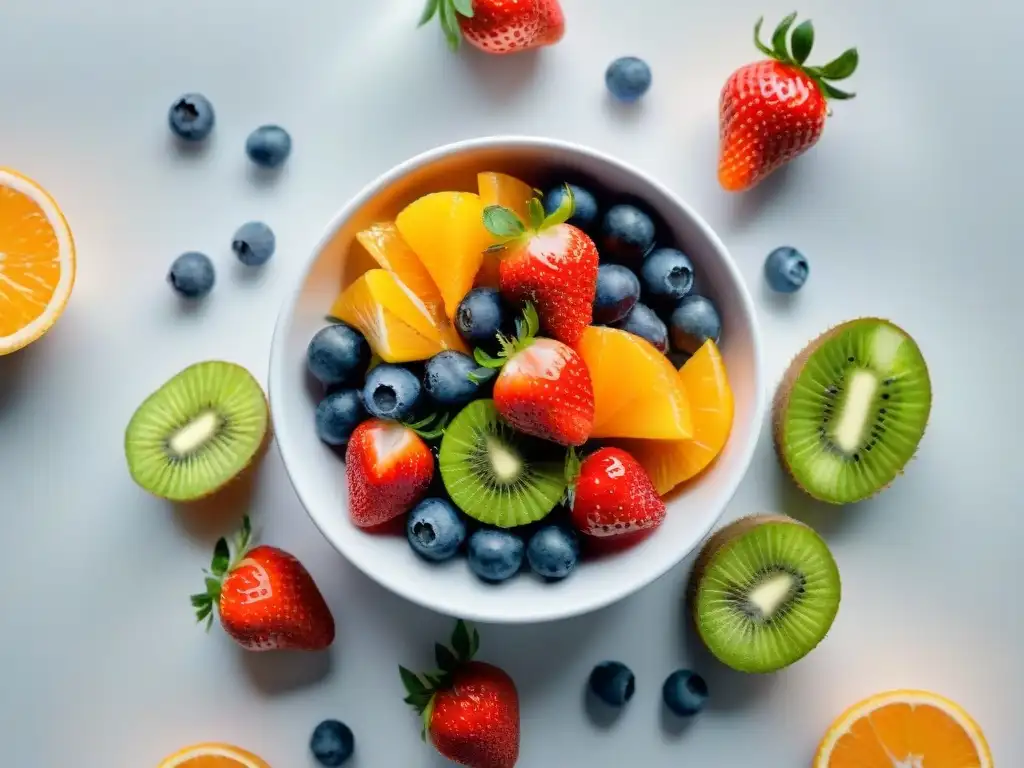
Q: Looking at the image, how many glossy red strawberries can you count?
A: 8